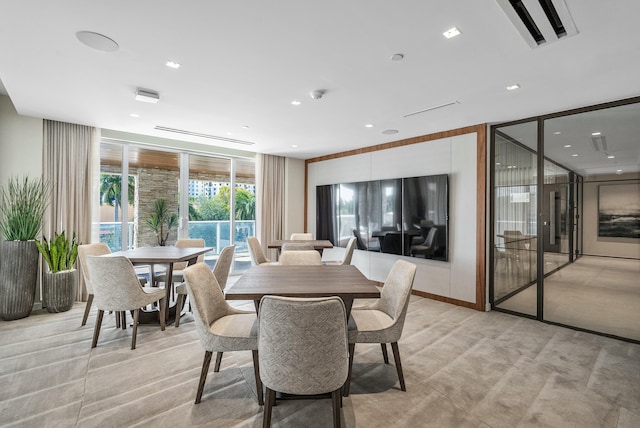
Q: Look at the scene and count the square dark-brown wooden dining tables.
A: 3